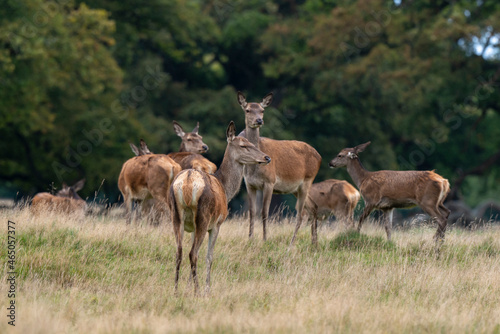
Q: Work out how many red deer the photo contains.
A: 7